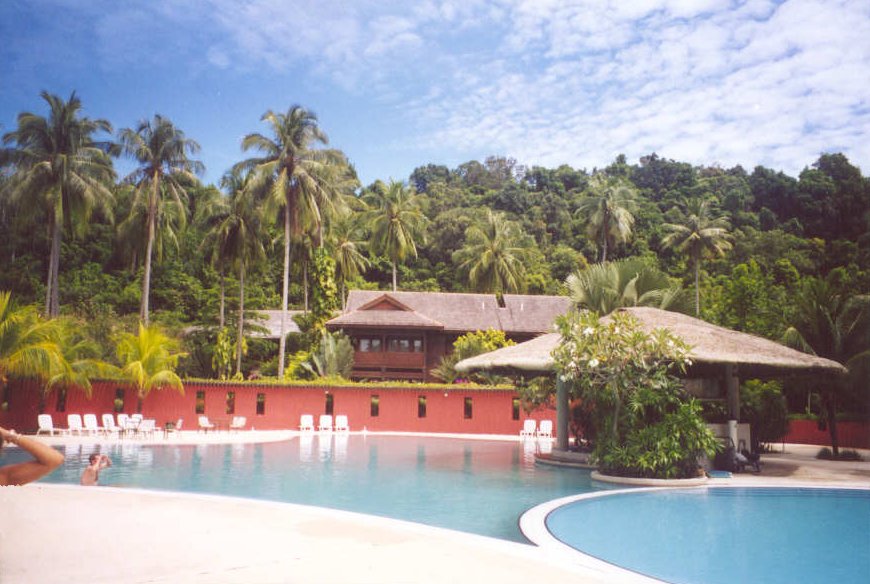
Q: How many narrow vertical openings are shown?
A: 11